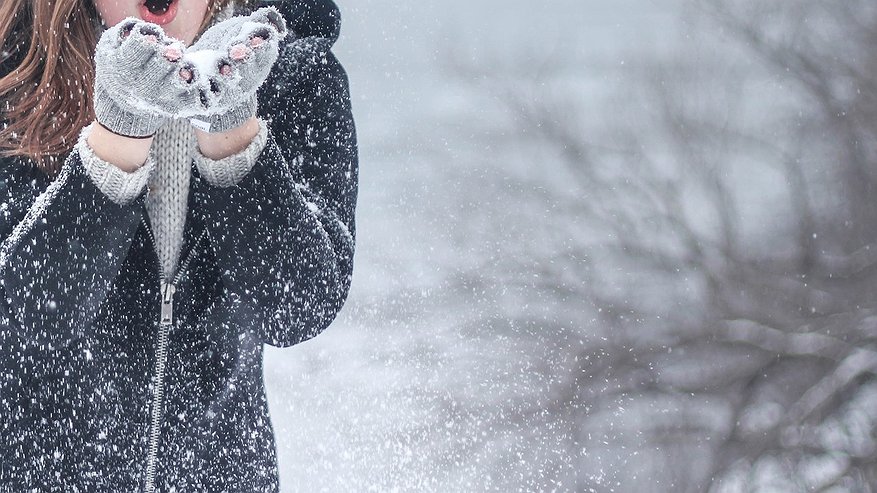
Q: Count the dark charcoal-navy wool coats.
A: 1